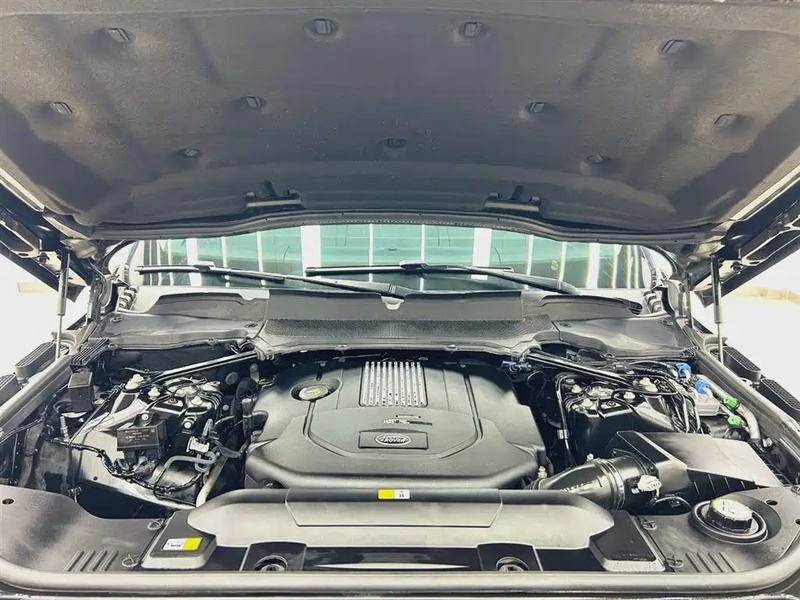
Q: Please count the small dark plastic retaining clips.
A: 11